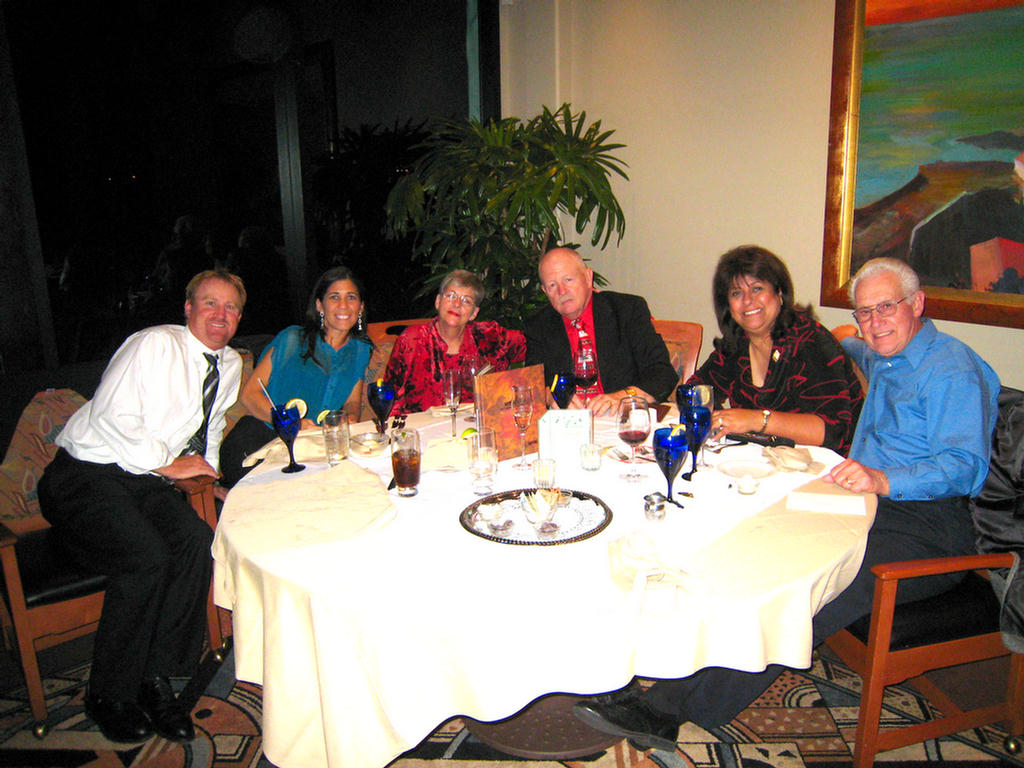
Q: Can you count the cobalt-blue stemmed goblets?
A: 6